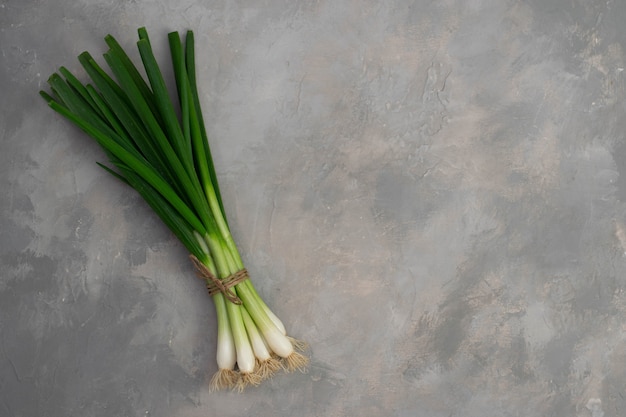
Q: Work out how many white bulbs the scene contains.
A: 5